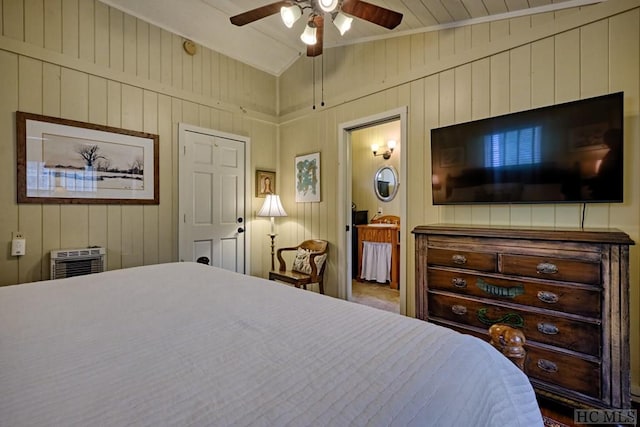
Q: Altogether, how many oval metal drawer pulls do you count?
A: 7